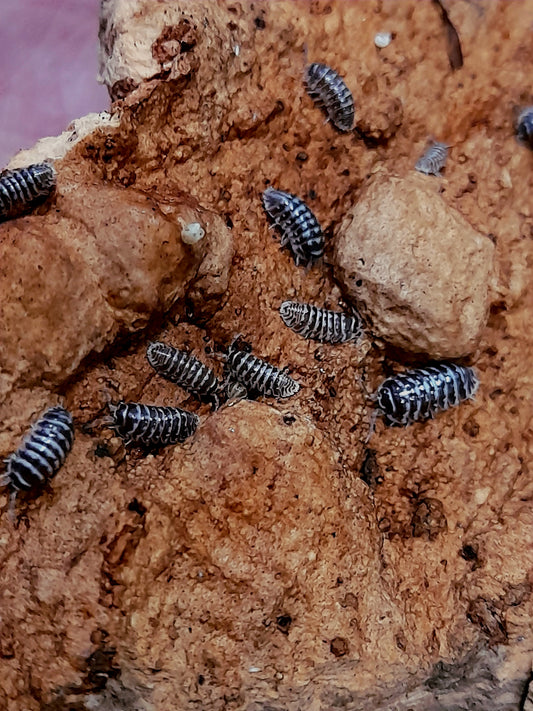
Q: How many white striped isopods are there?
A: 11